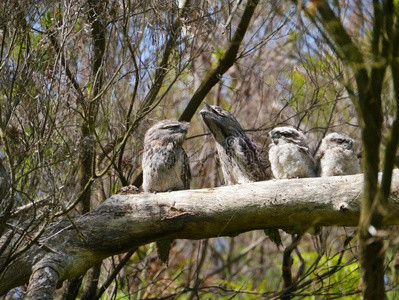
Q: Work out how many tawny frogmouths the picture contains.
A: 4